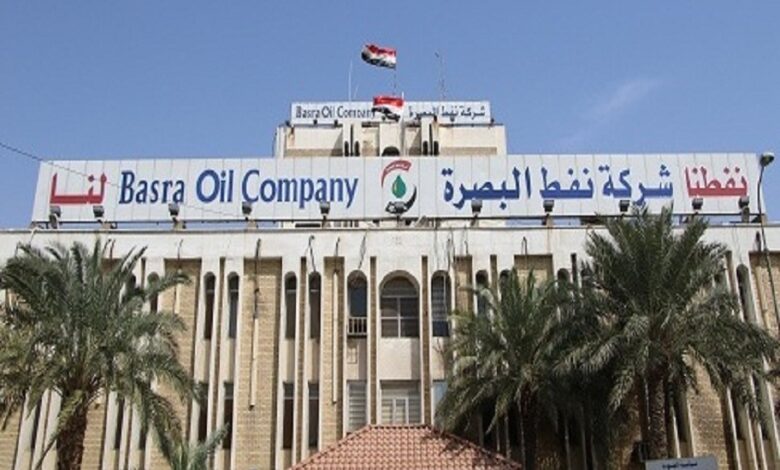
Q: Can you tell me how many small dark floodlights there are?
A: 11